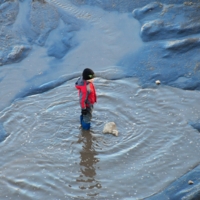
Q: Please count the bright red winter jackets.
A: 1